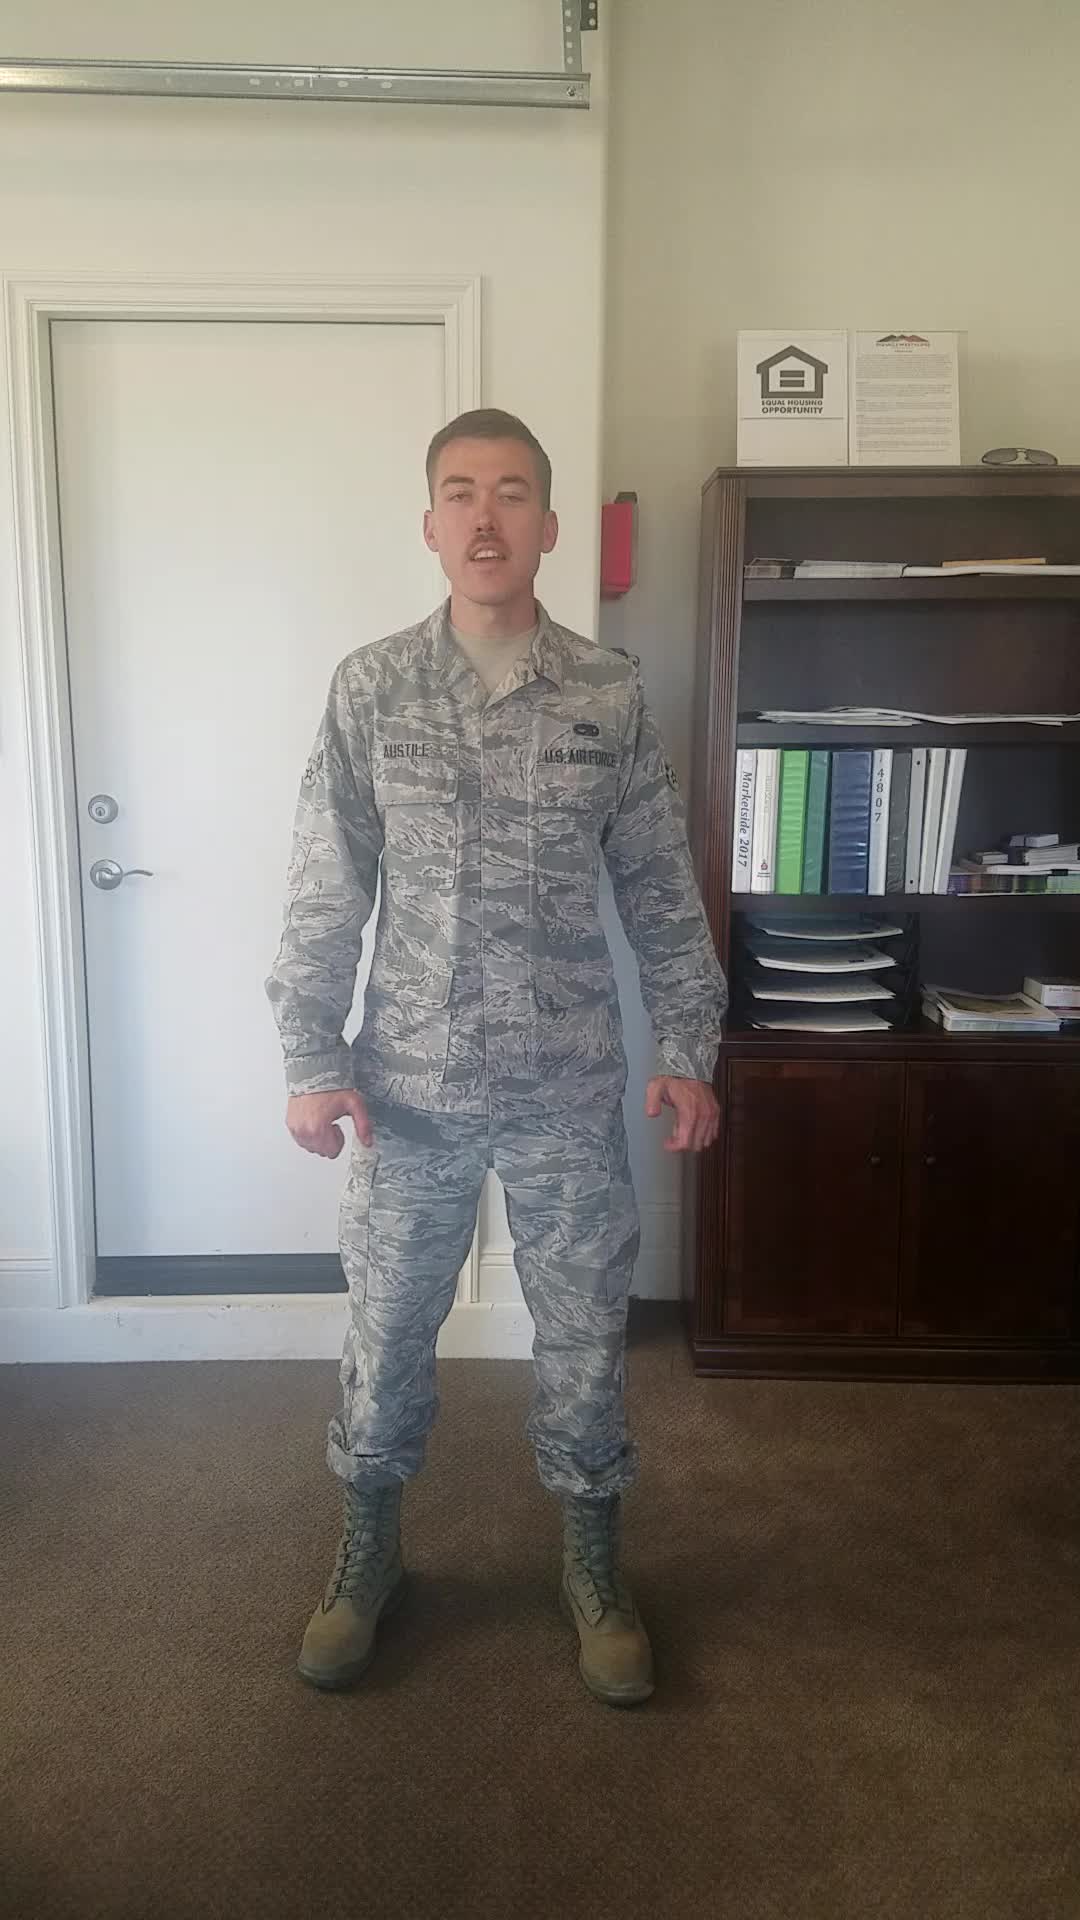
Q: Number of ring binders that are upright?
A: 10